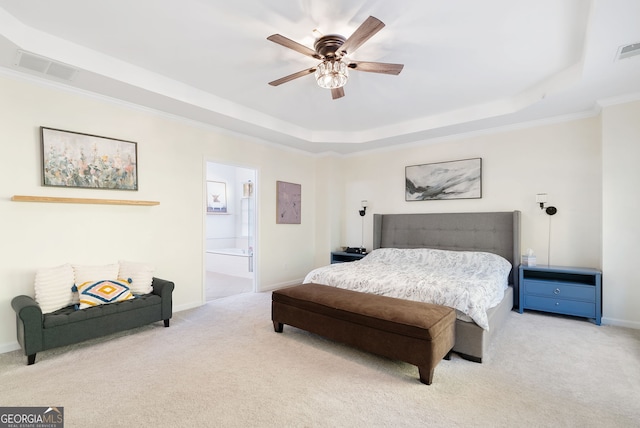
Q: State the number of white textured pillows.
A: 3